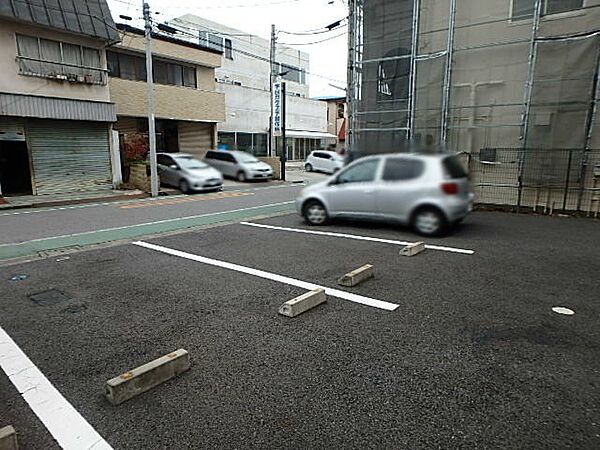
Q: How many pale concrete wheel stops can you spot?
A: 5